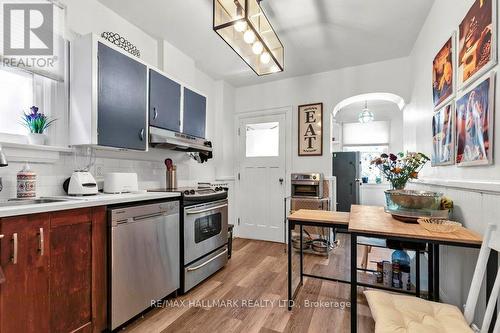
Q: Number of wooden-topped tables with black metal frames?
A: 2